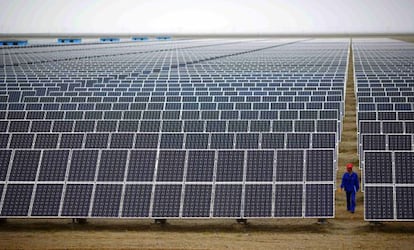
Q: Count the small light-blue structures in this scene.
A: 5